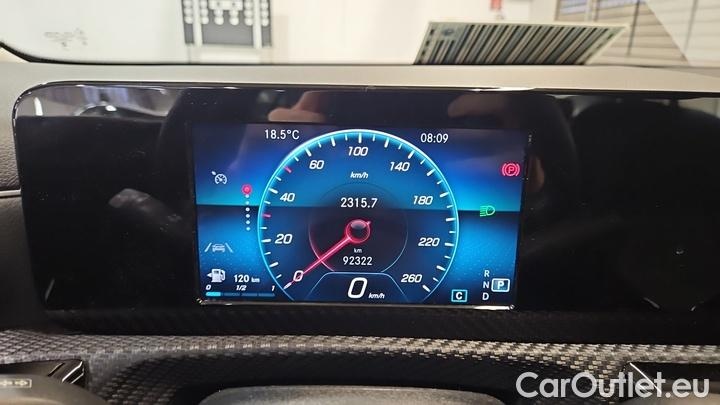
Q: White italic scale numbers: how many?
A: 9